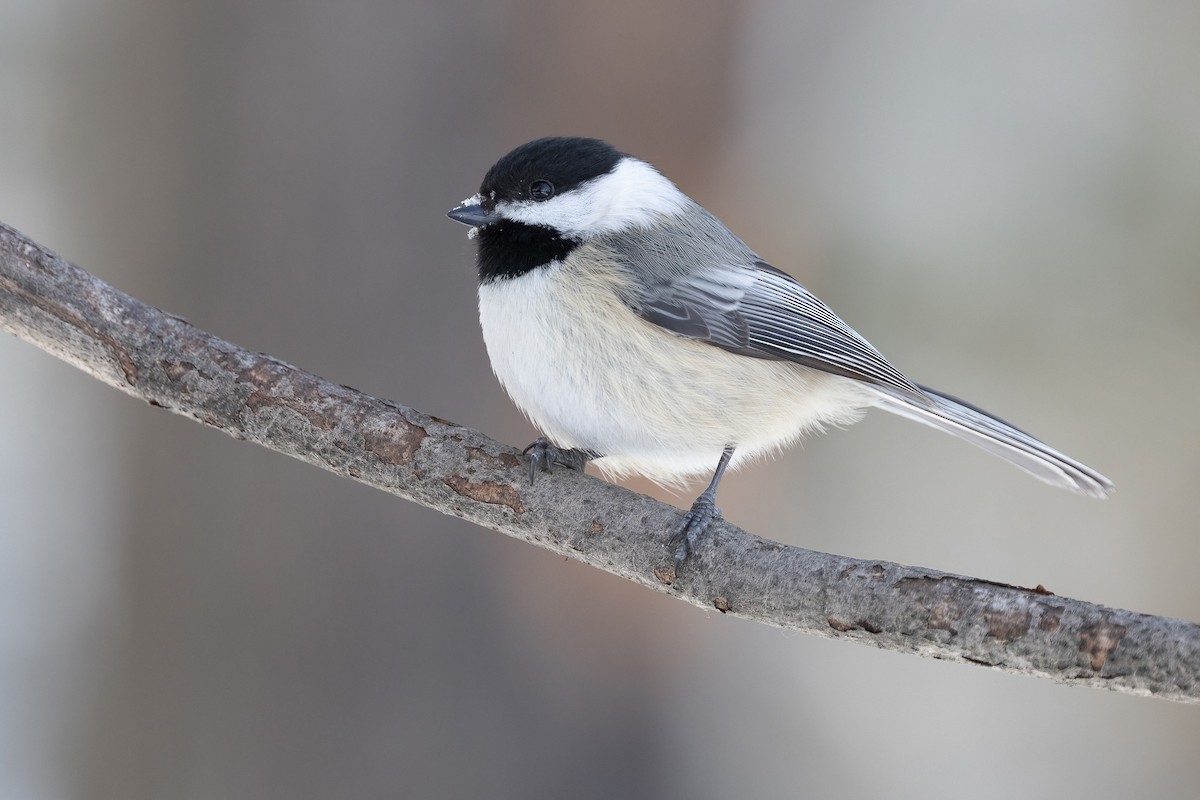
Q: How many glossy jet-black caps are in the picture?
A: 1